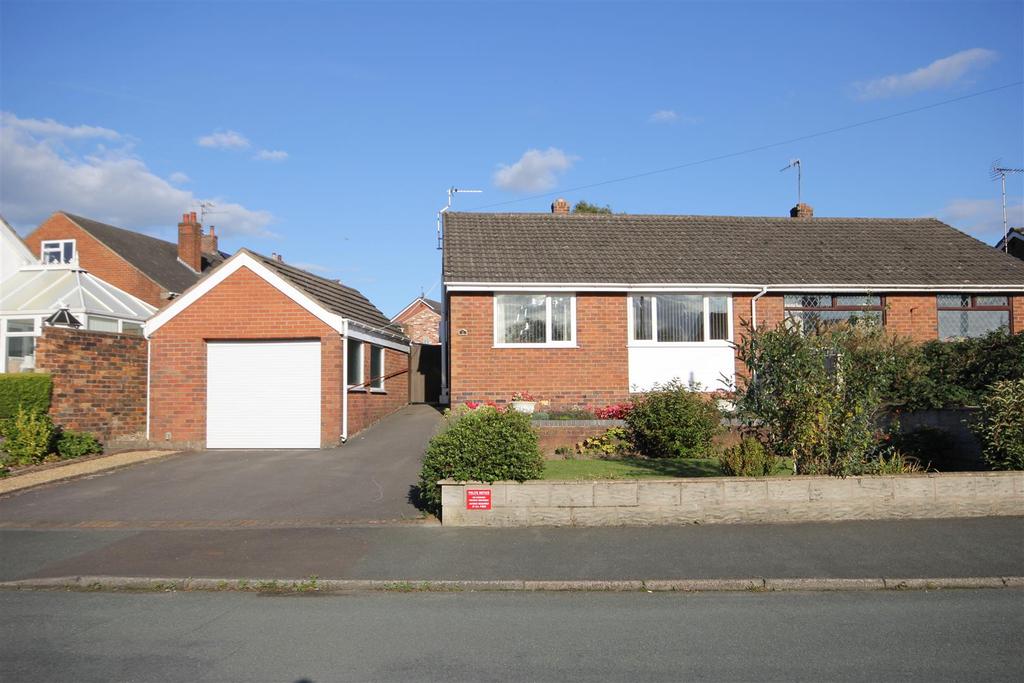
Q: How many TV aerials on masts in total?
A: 4